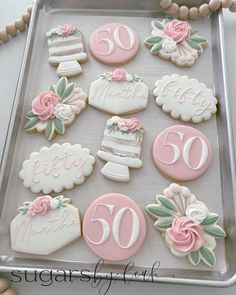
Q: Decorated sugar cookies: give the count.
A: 12